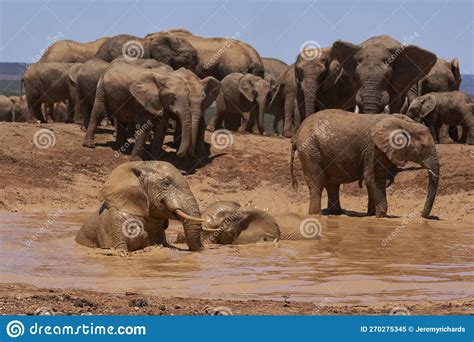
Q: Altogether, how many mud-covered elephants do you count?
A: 2